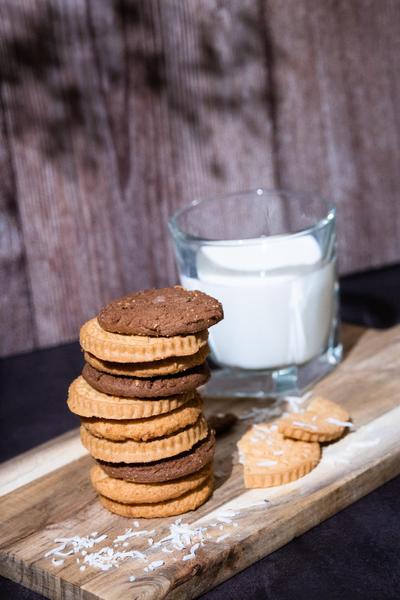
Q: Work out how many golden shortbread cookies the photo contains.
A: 9